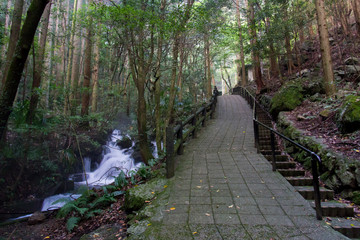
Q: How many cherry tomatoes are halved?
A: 0